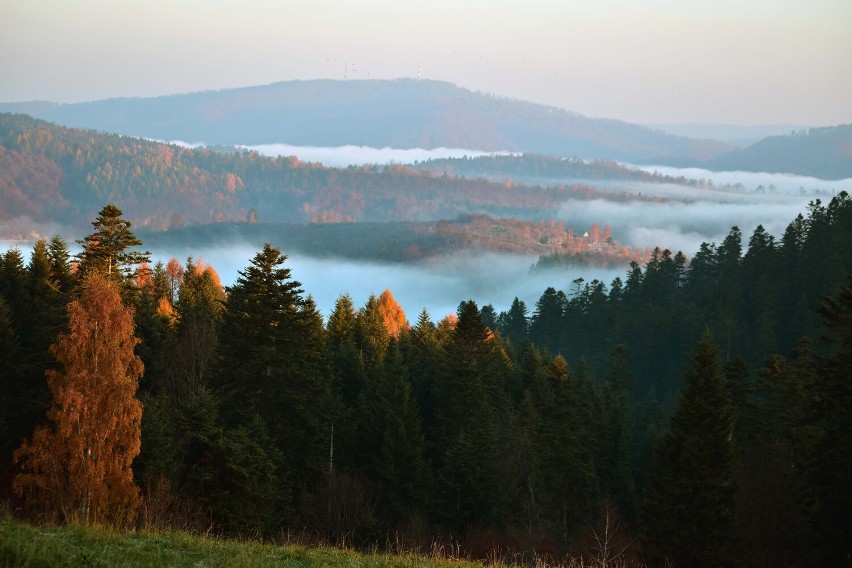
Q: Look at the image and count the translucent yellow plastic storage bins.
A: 0